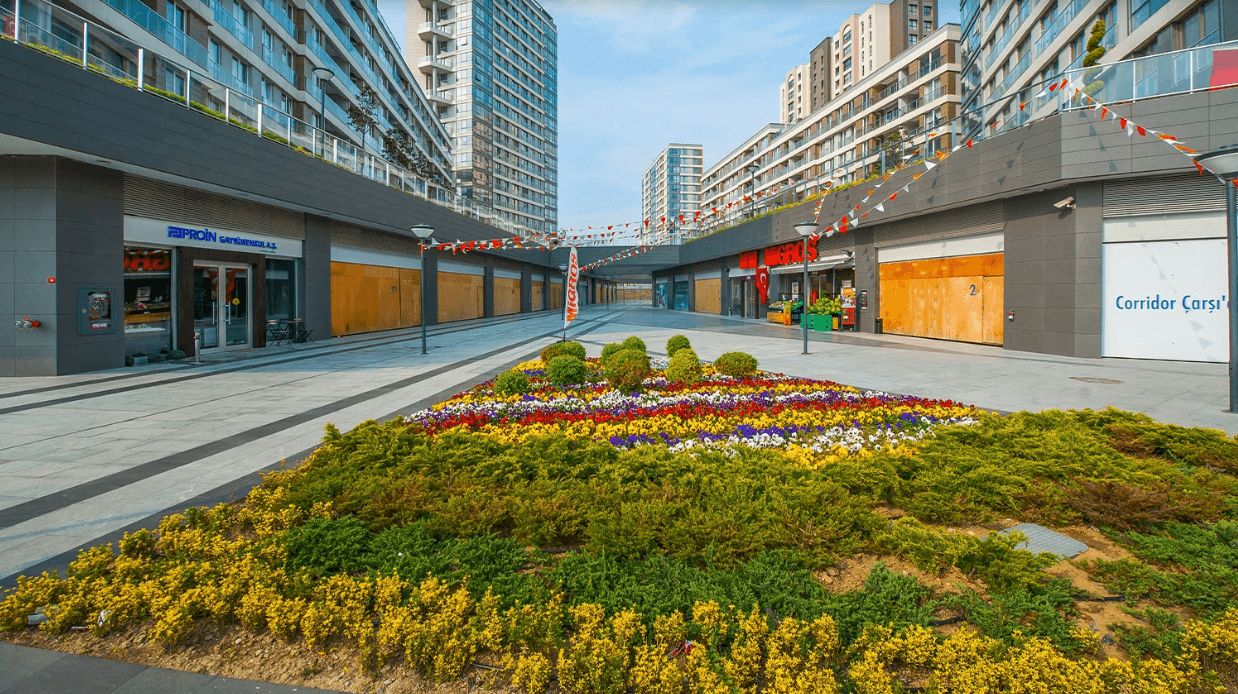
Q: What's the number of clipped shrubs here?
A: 9